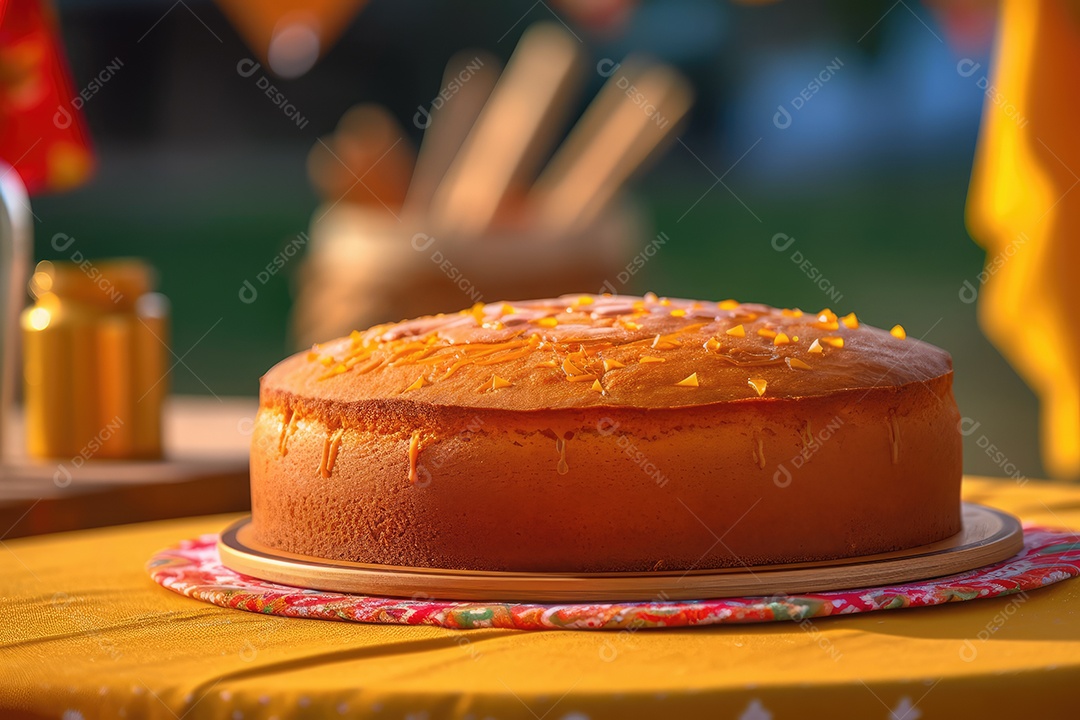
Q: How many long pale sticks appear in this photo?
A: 3